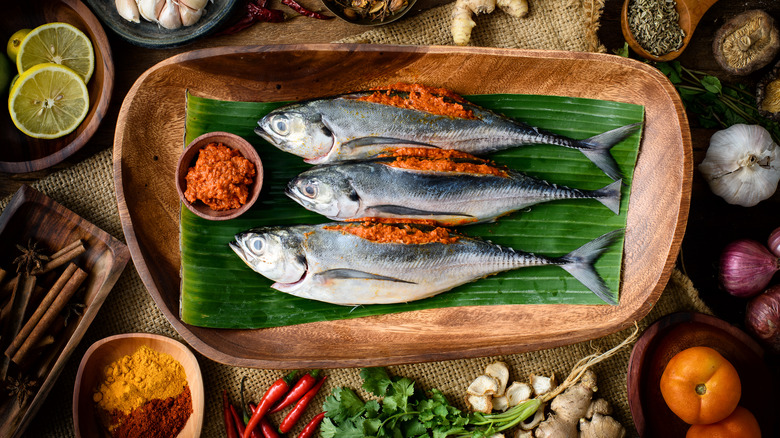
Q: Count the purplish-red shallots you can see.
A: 3